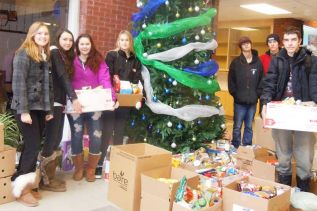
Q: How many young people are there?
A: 7